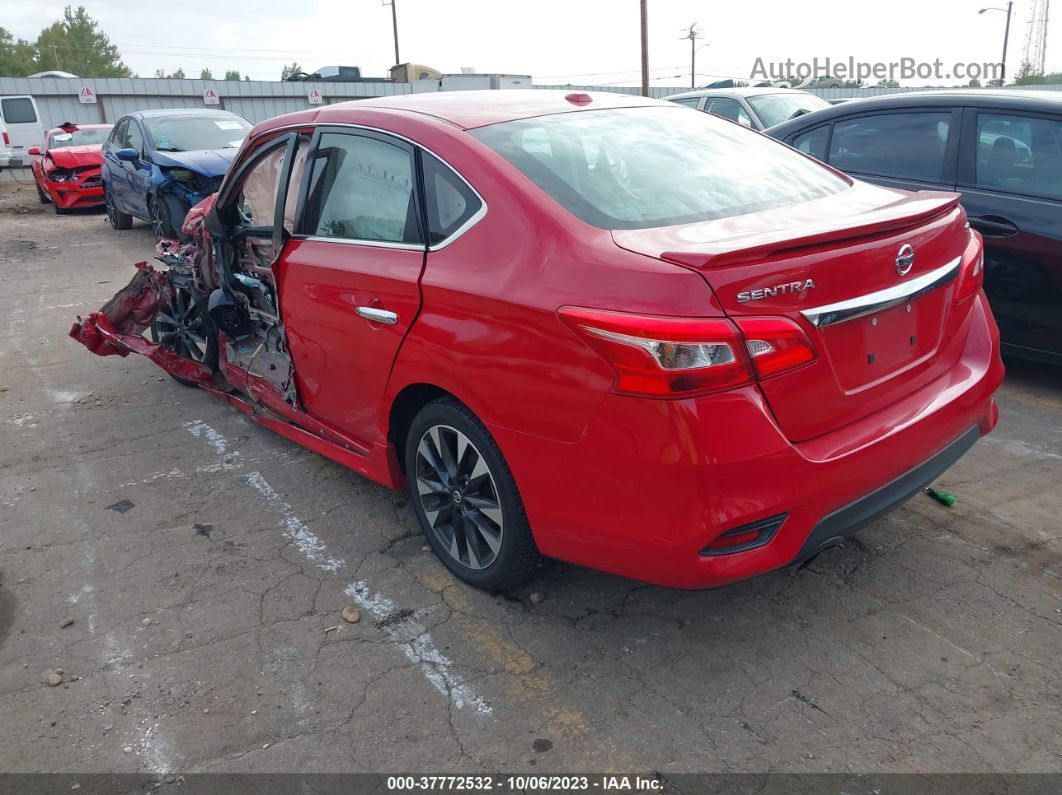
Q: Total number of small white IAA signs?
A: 3